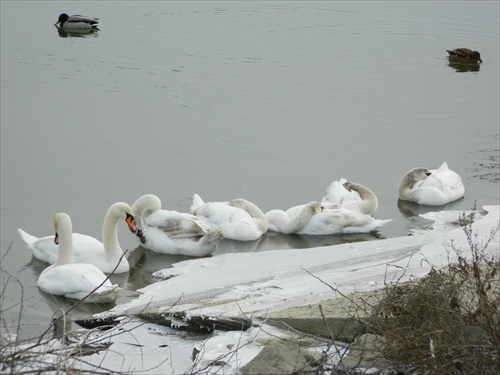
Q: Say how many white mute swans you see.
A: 7